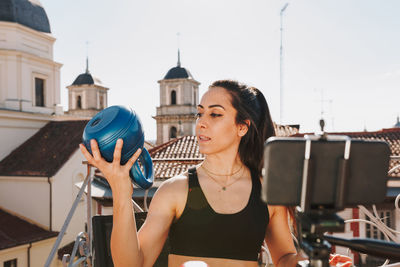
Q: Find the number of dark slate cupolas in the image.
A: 3